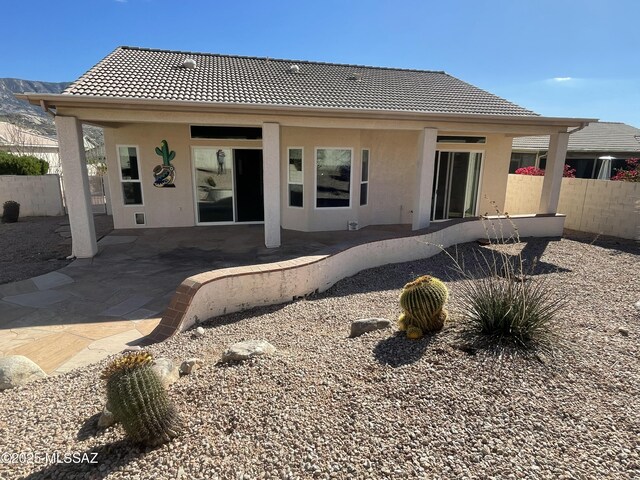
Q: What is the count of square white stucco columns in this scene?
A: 4